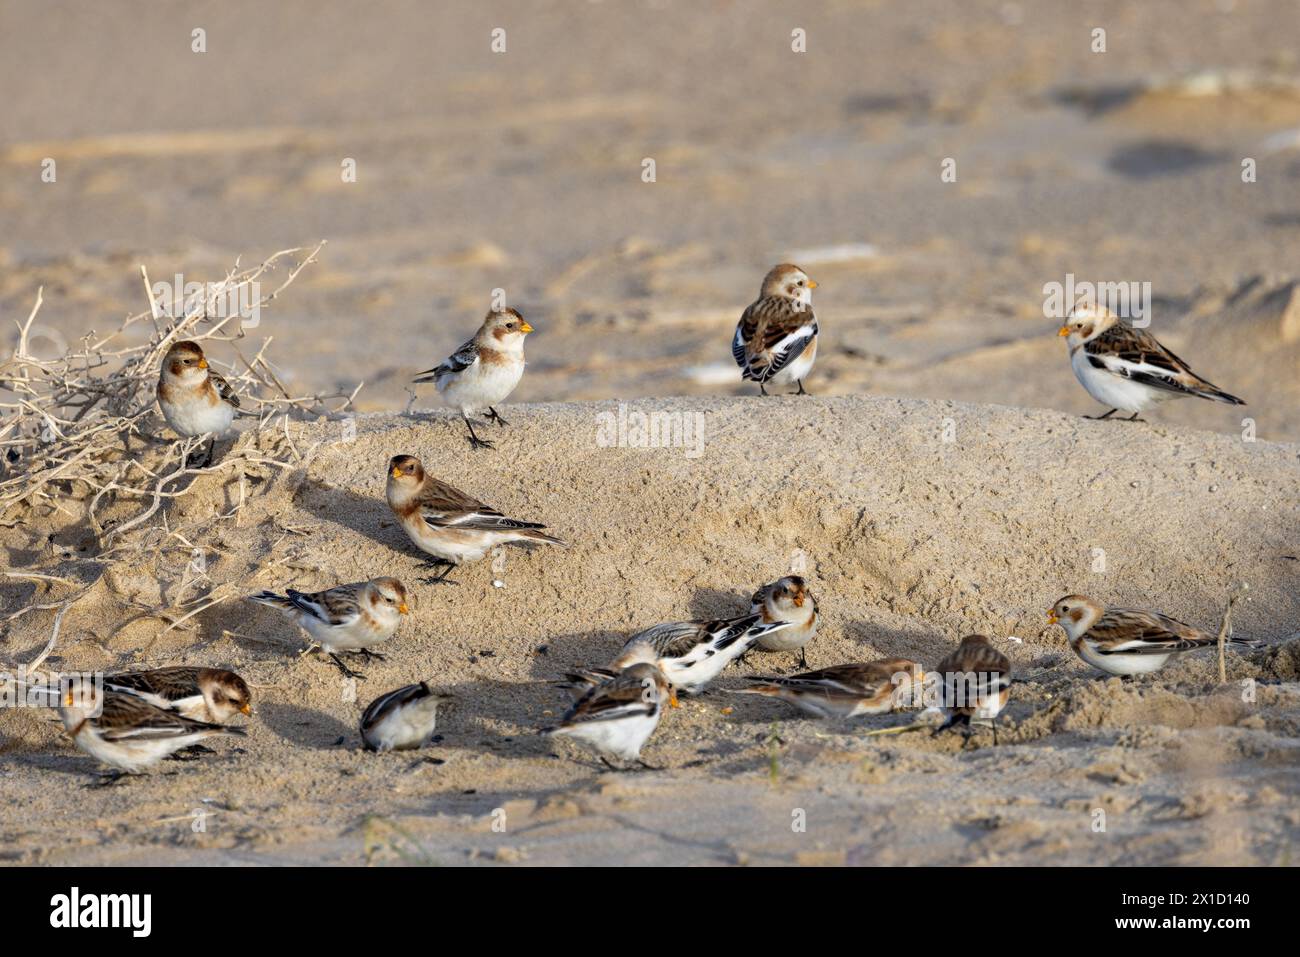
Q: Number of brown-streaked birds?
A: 15